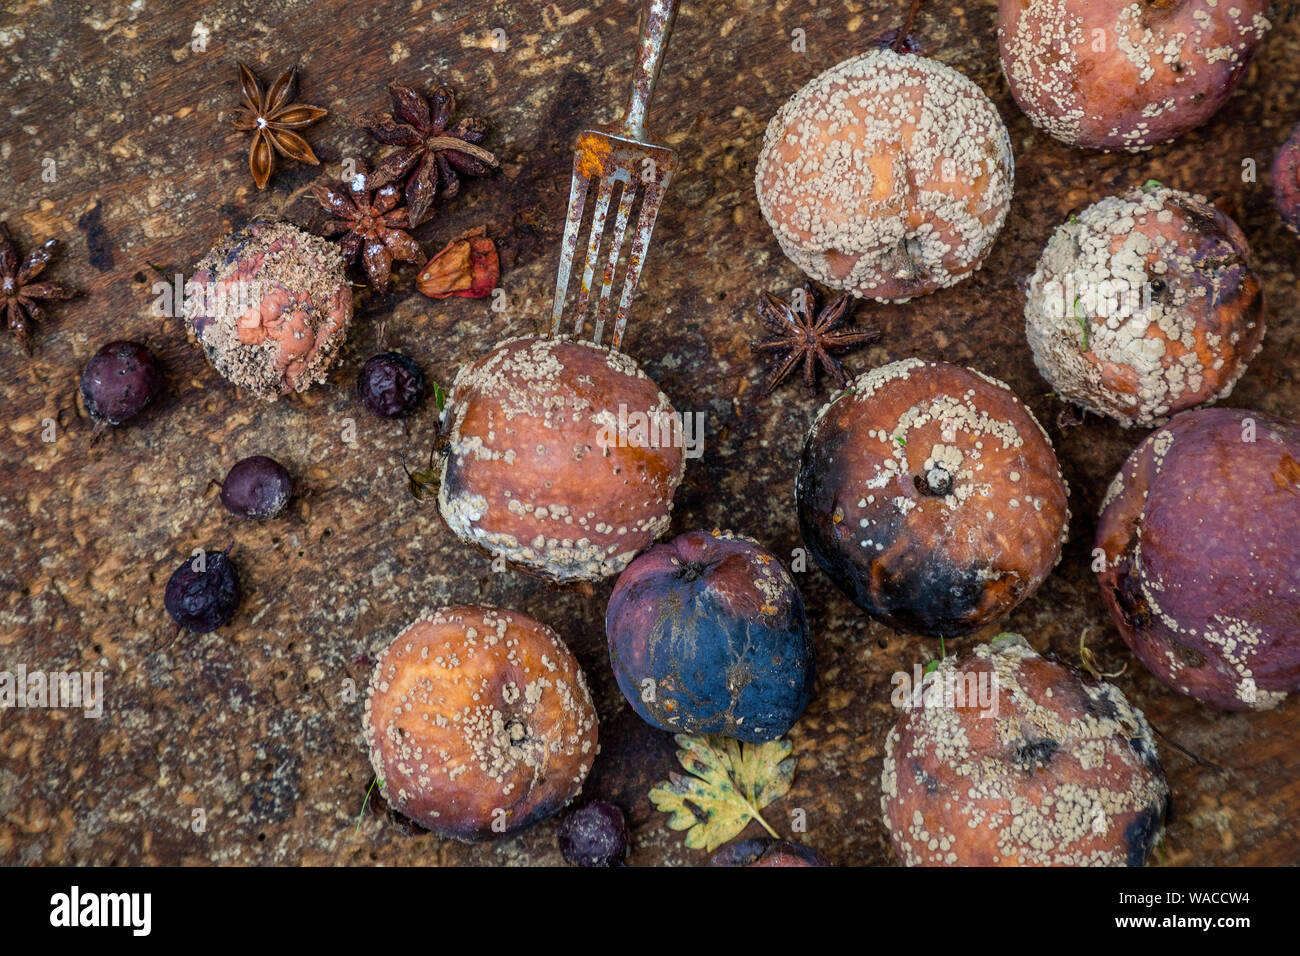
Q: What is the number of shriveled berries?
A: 5